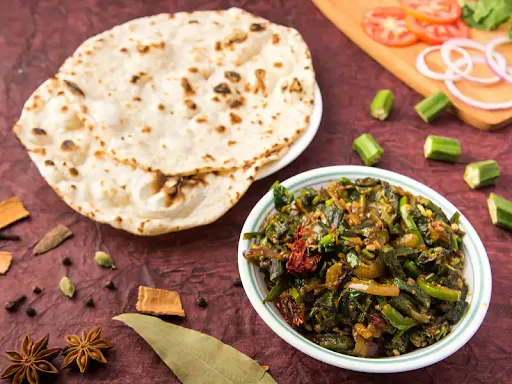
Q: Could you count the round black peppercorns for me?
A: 7